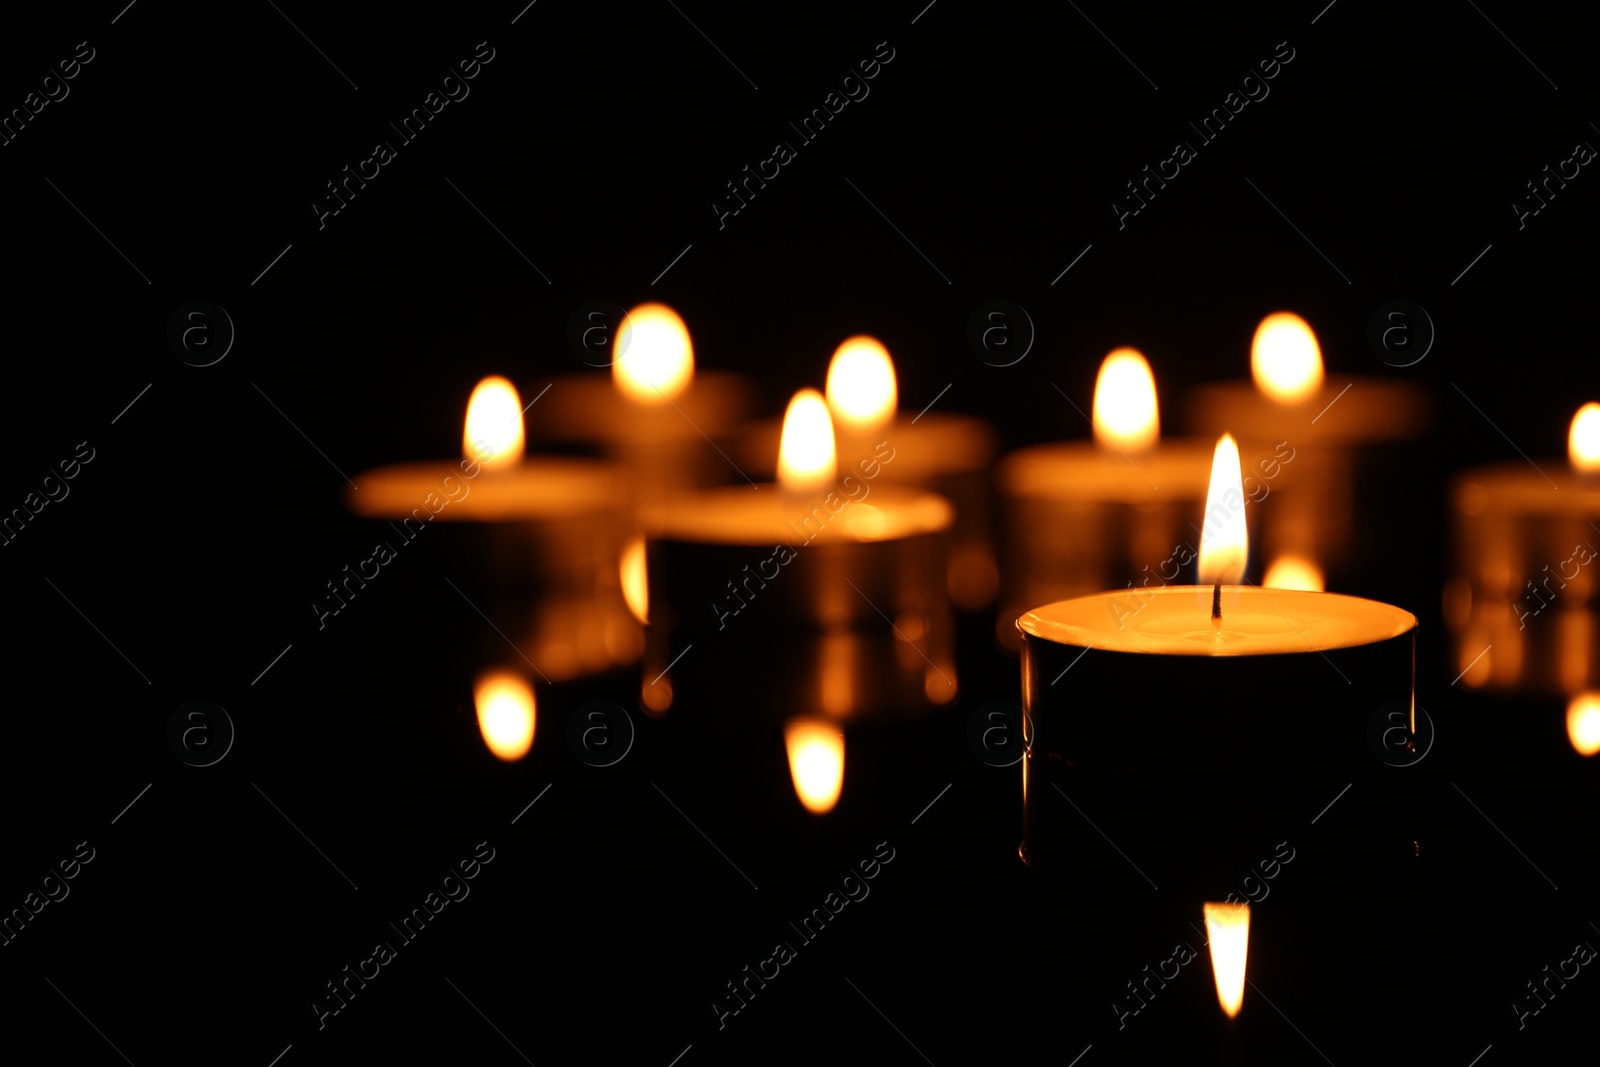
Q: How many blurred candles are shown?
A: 7